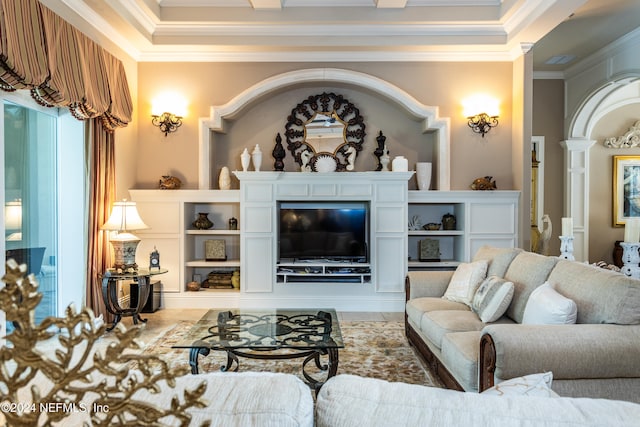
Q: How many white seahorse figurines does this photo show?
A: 2